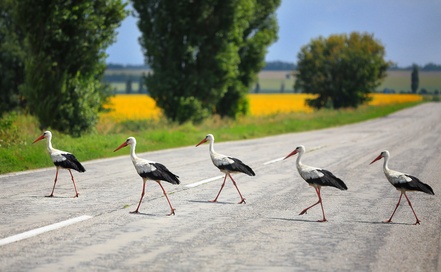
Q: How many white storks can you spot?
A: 5